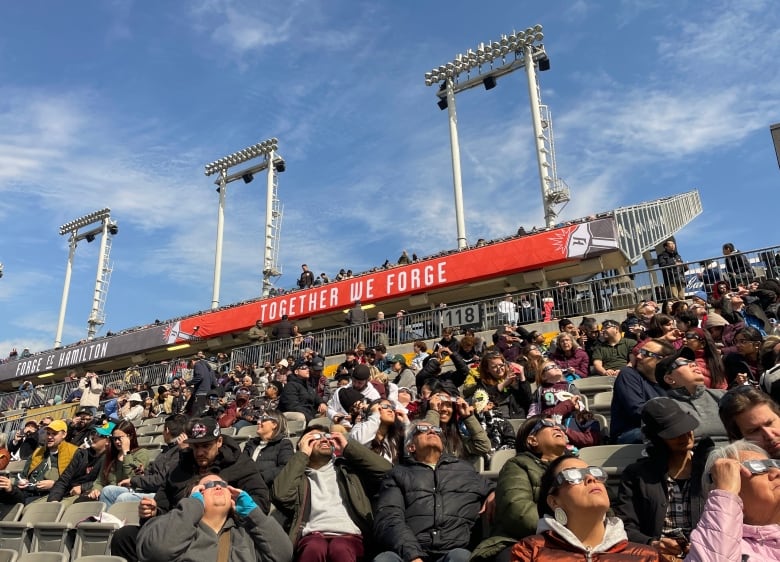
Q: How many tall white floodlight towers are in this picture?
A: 3